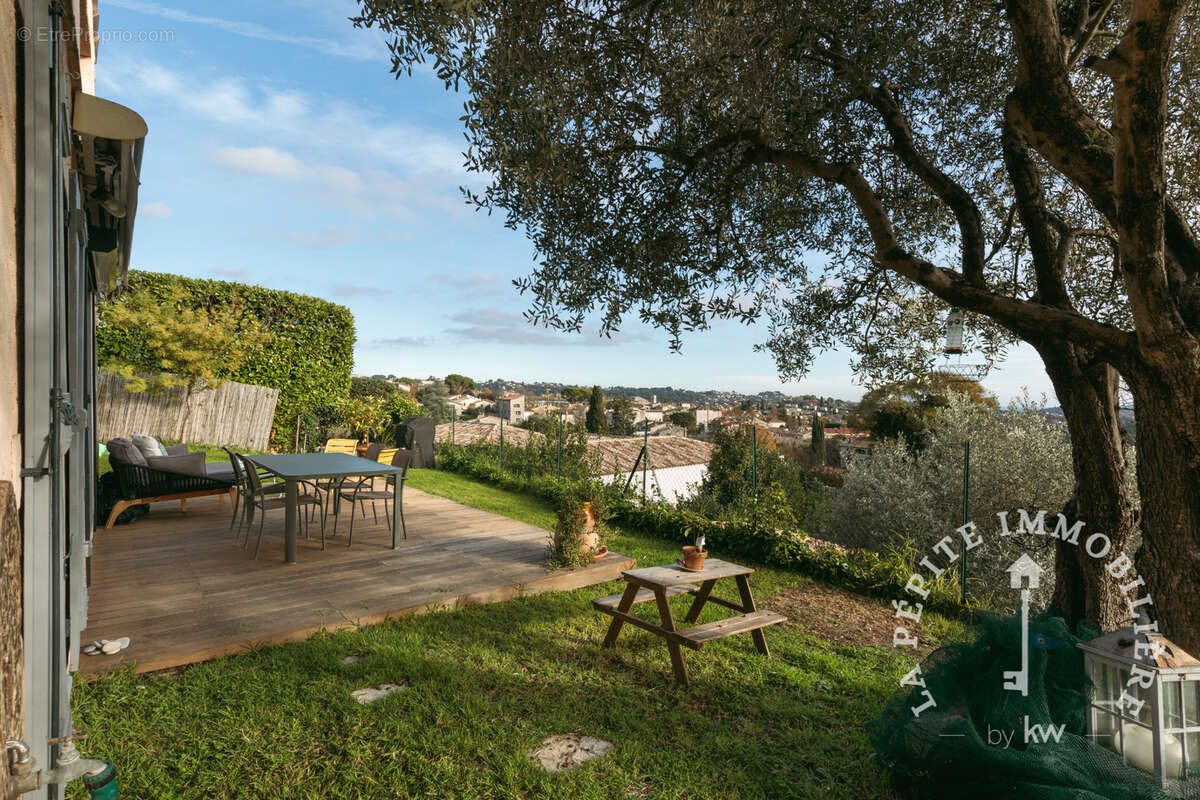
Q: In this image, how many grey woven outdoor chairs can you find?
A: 4